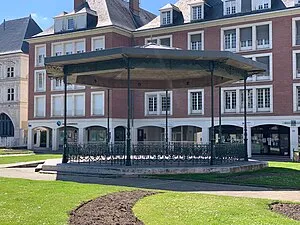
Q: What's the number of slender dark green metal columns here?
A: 7